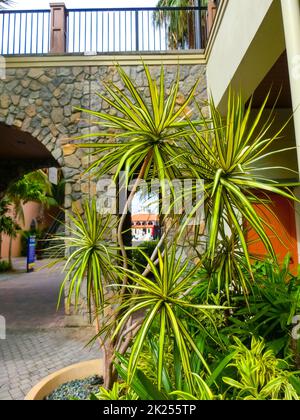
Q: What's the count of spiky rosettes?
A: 5